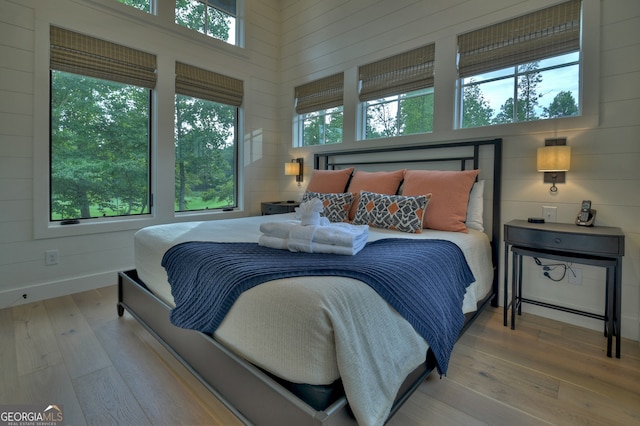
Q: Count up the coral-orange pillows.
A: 3